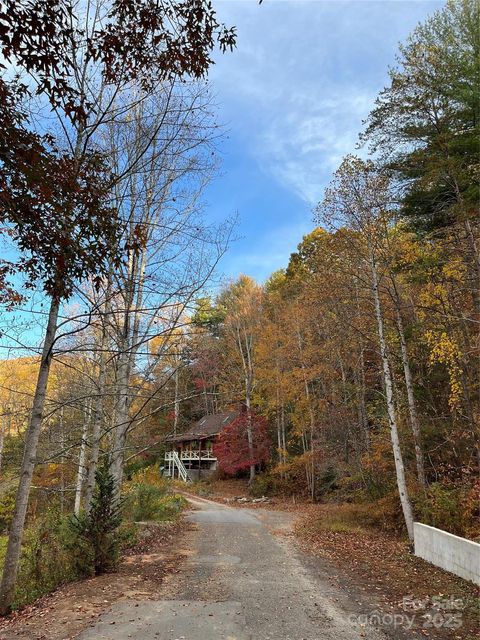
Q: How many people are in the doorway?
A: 0